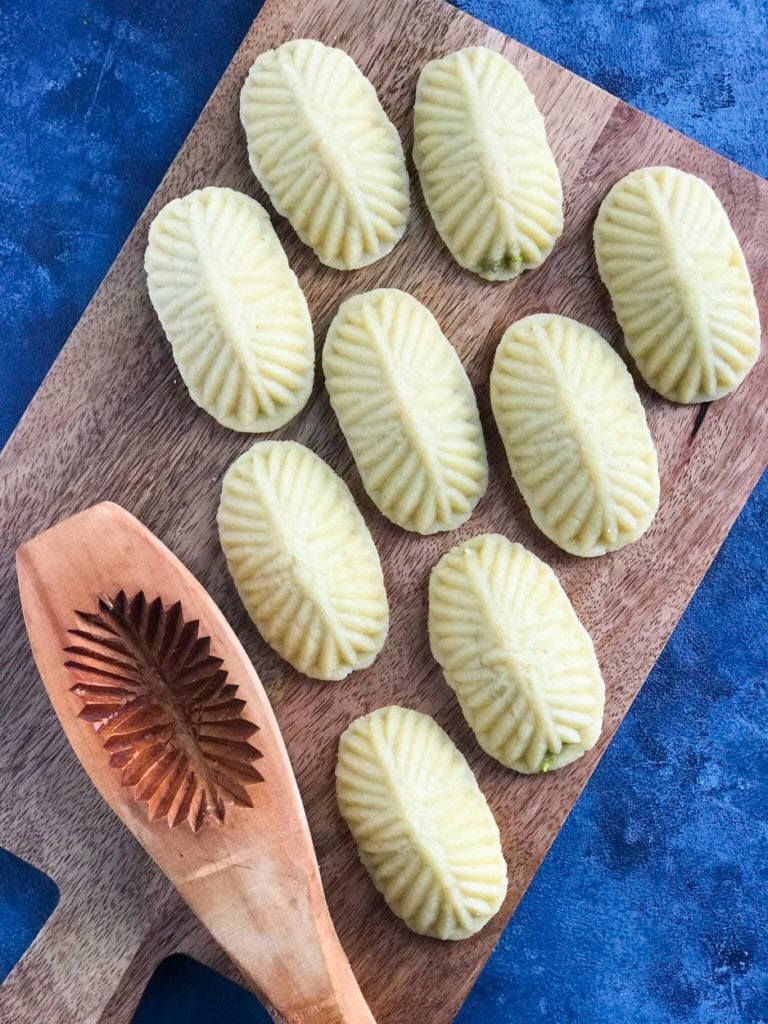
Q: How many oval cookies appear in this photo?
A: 9